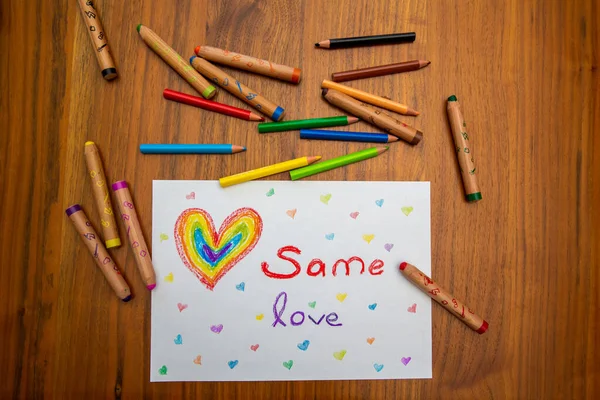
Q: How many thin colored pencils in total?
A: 9